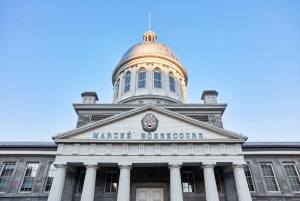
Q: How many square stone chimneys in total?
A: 2